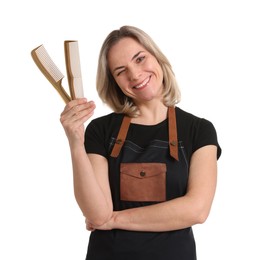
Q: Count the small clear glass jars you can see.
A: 0